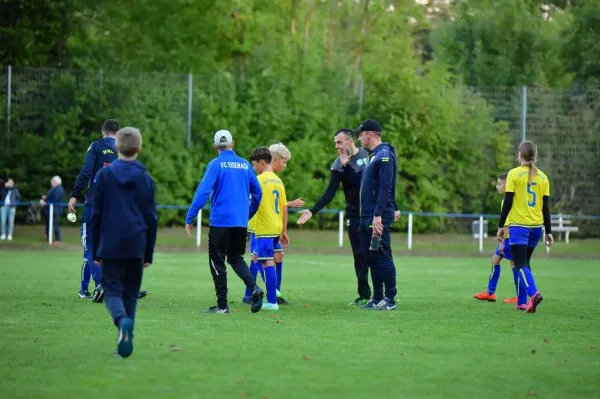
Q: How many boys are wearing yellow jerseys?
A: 3